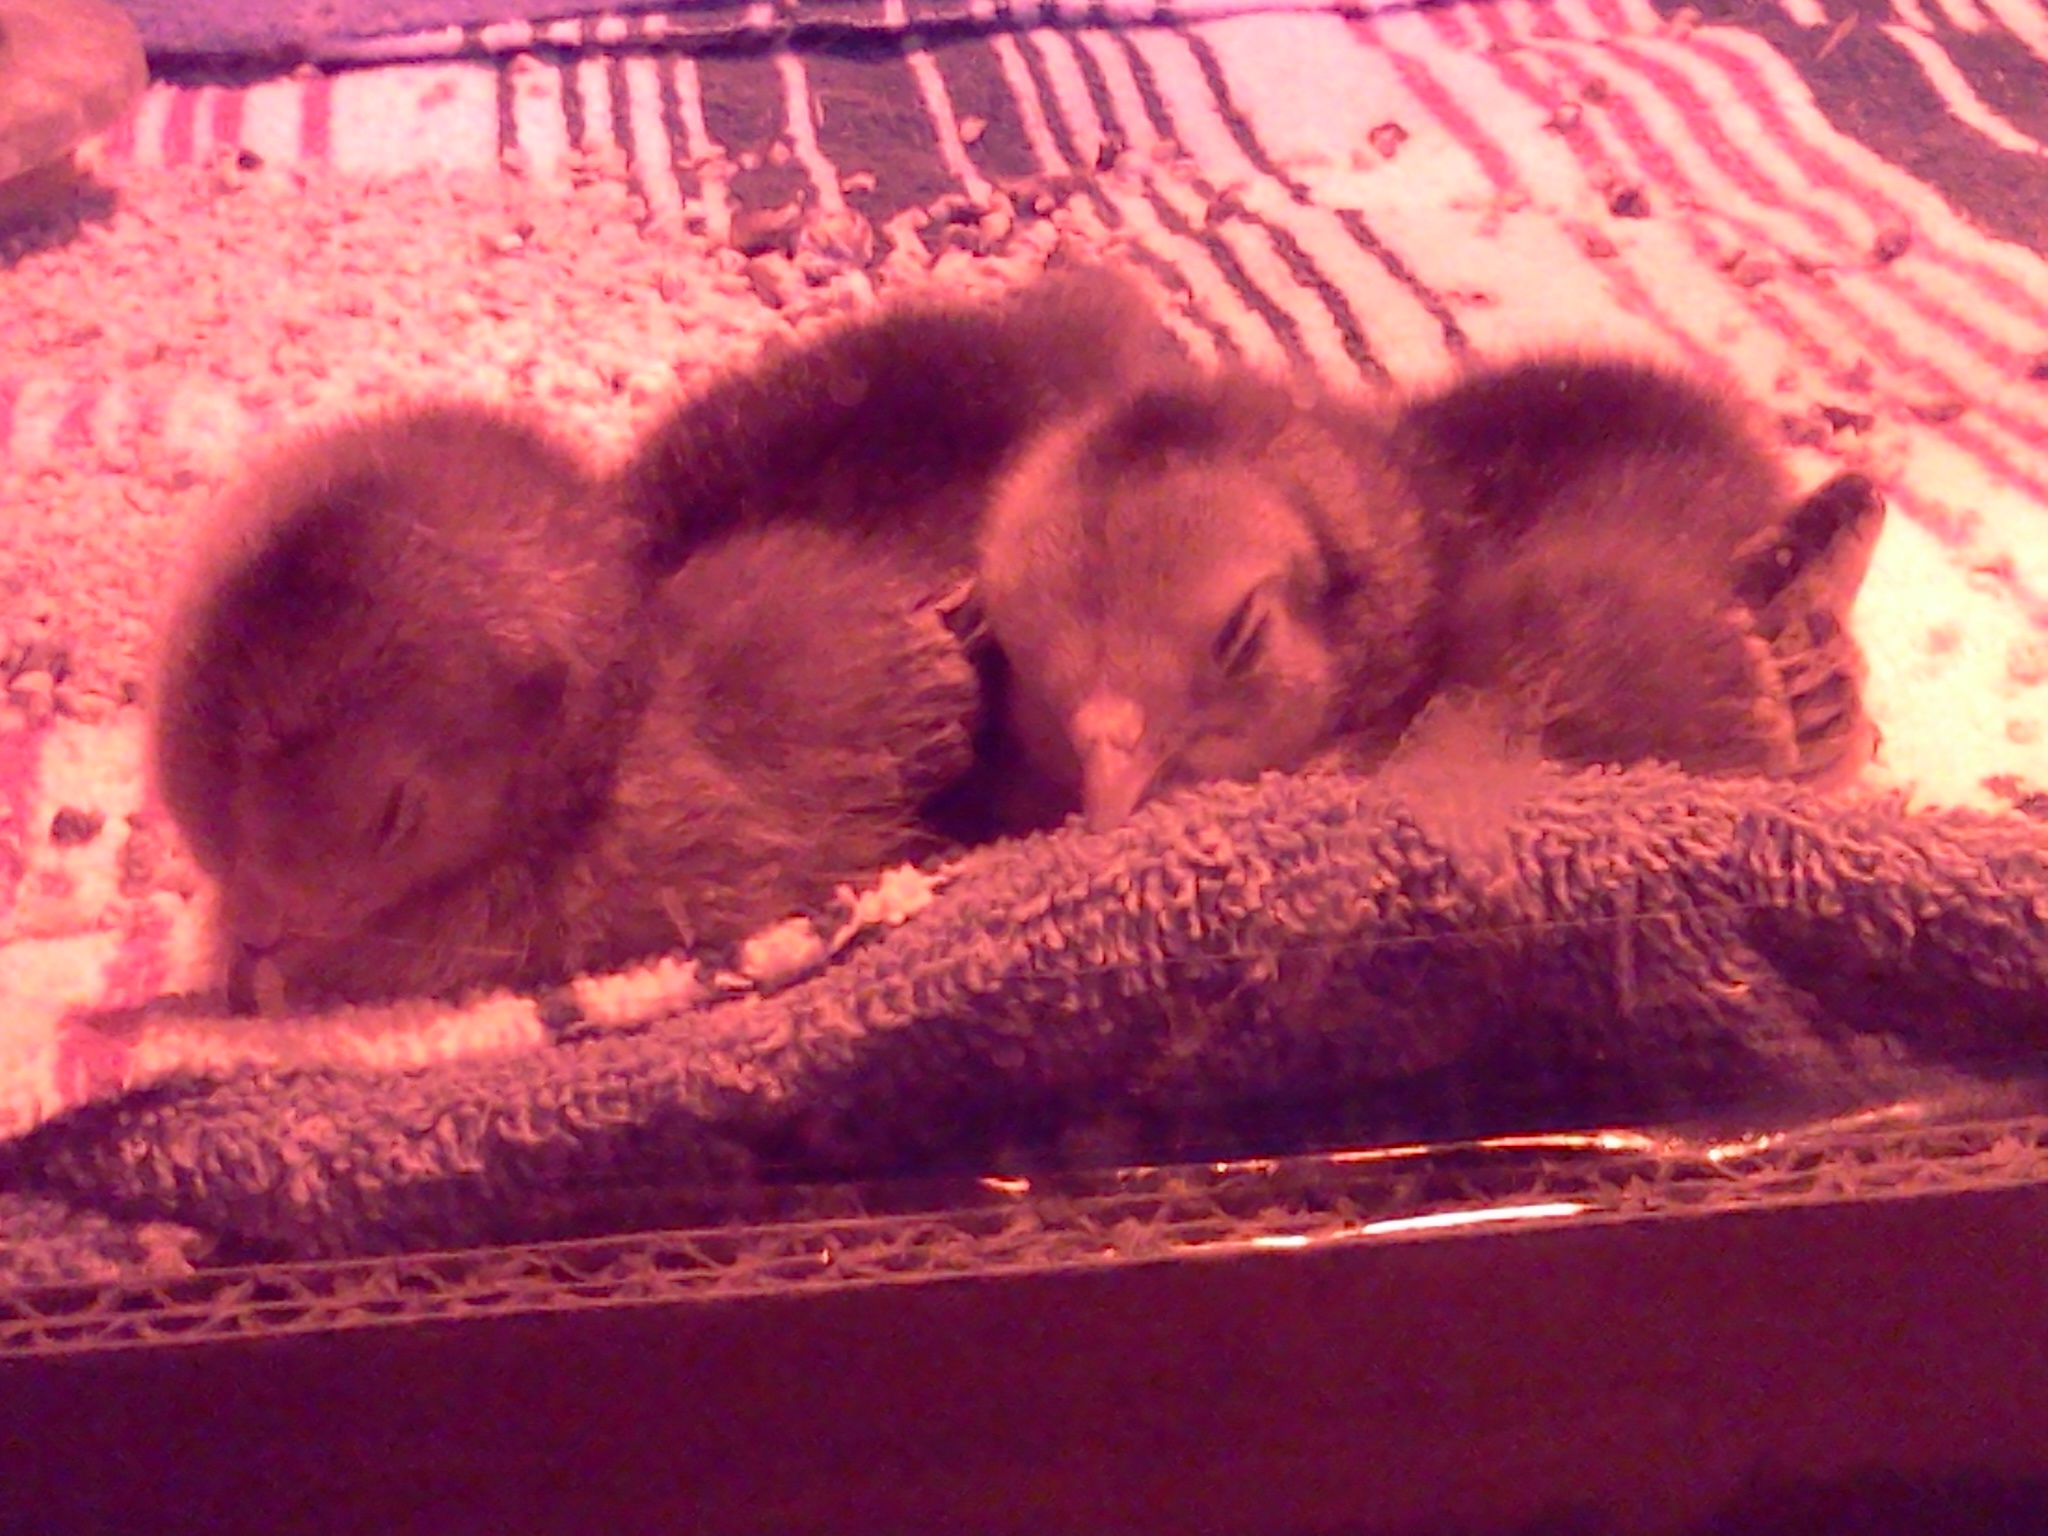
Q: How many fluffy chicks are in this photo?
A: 2